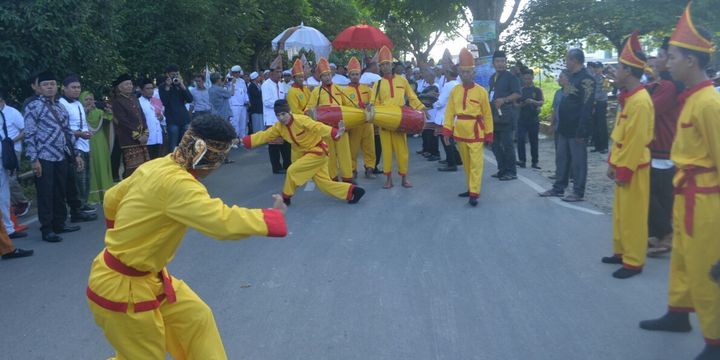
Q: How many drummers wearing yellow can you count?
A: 2